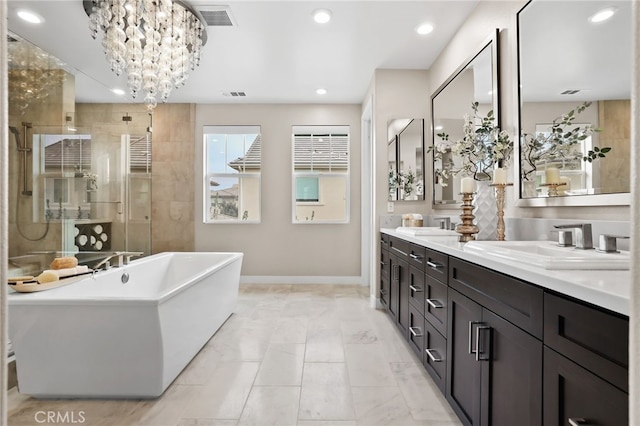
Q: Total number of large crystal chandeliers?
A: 1